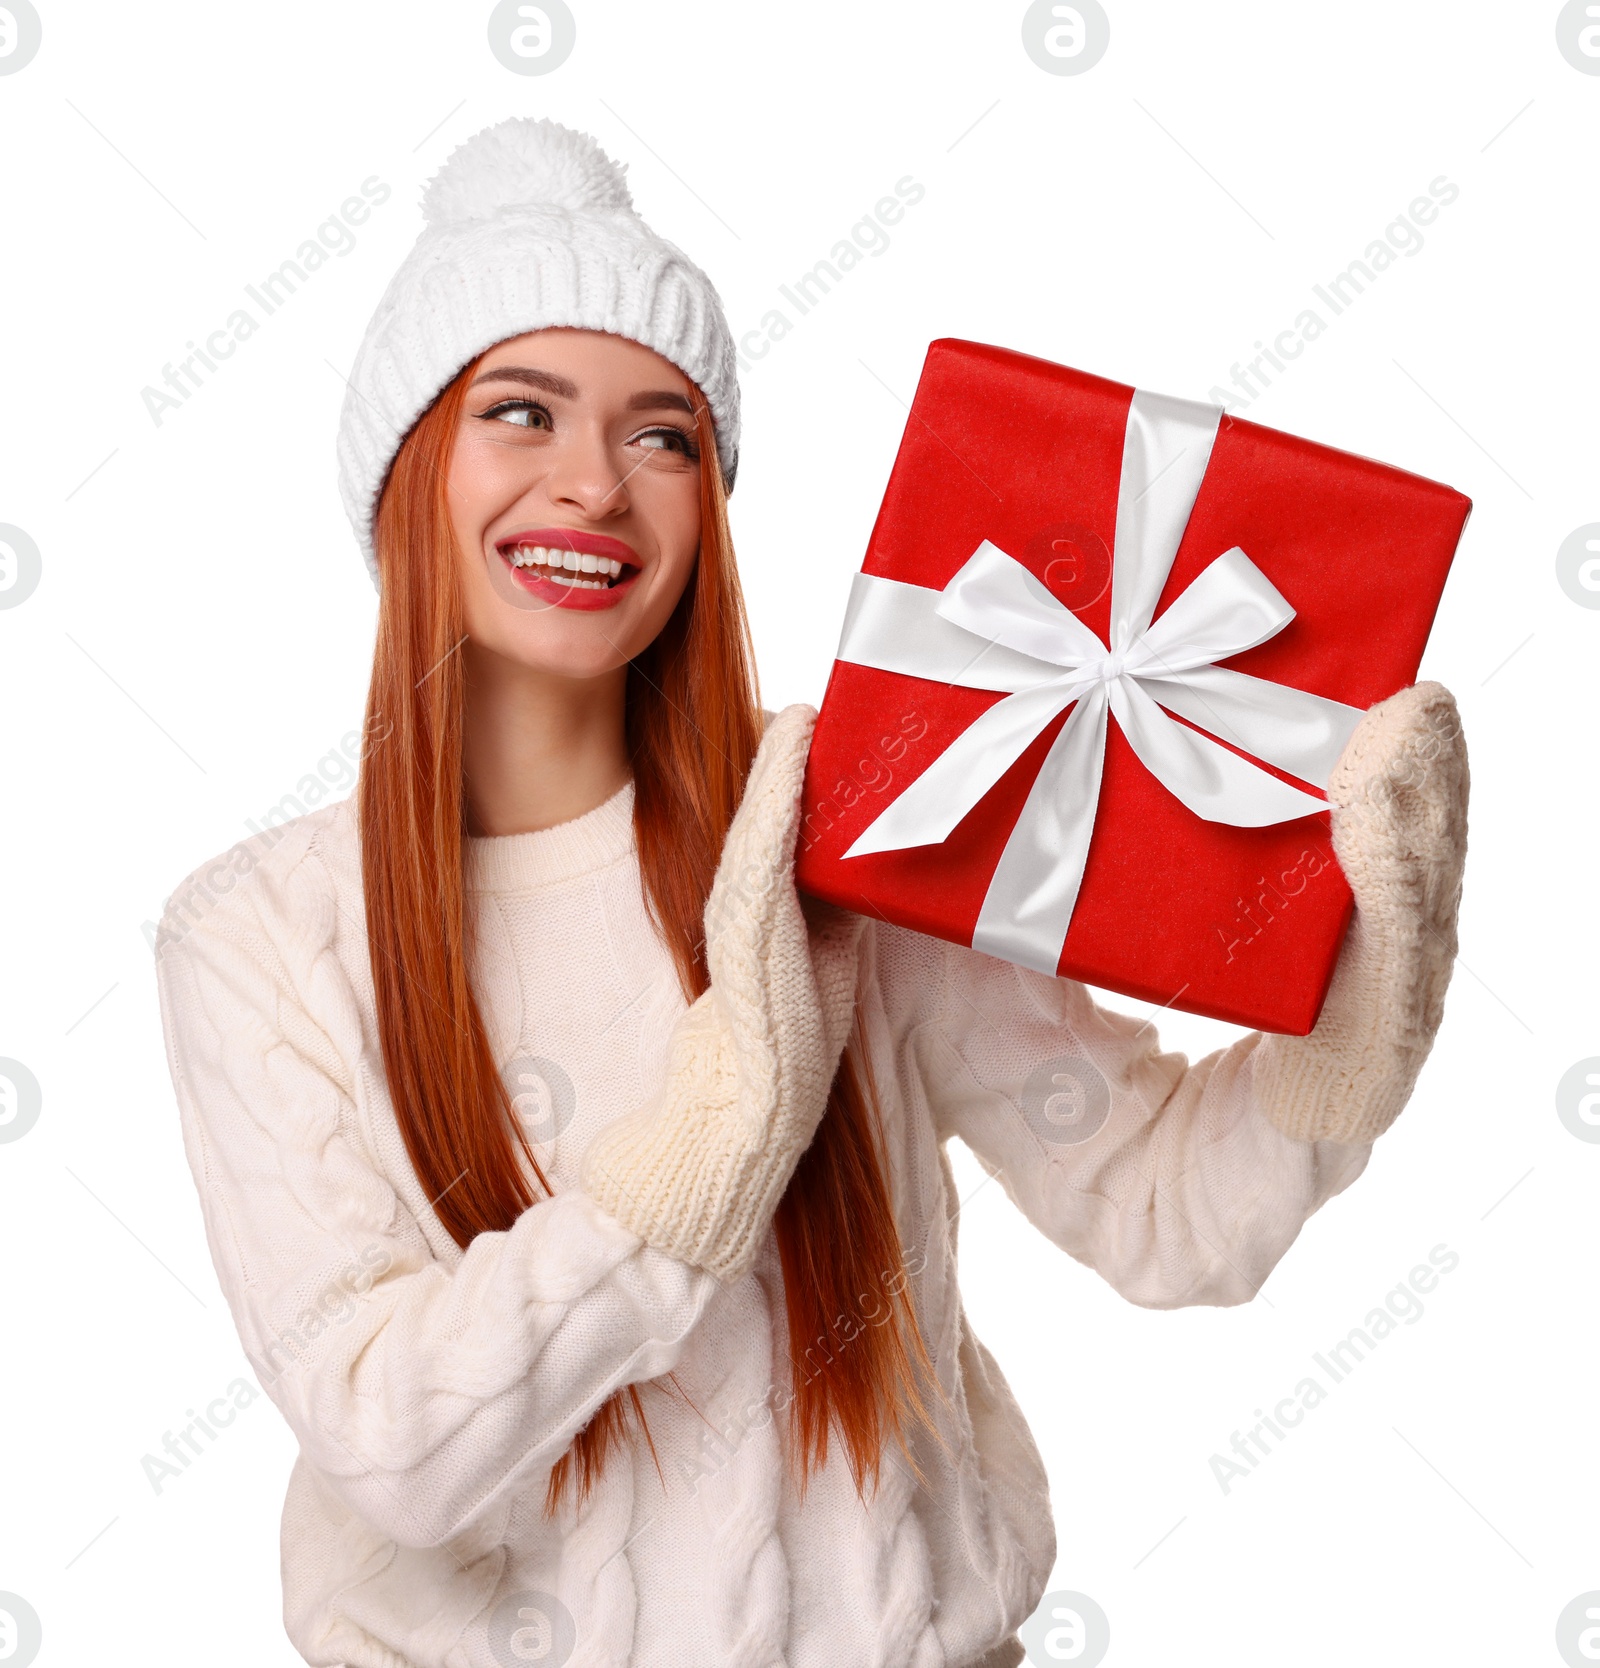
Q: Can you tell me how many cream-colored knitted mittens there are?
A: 2